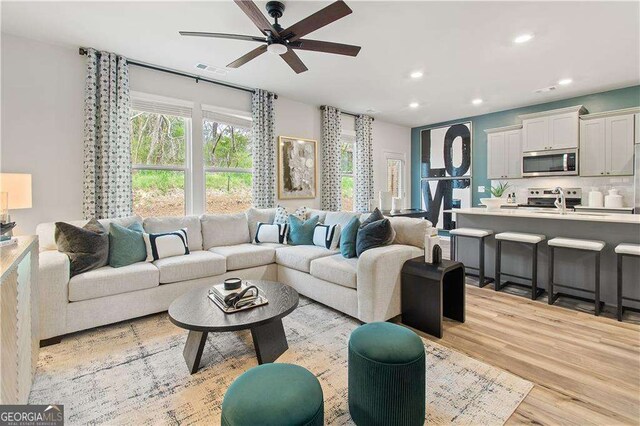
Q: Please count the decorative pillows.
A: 9